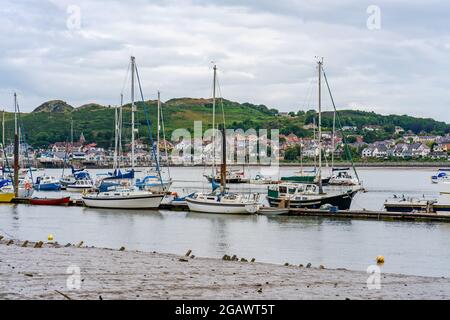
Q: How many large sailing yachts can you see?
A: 3